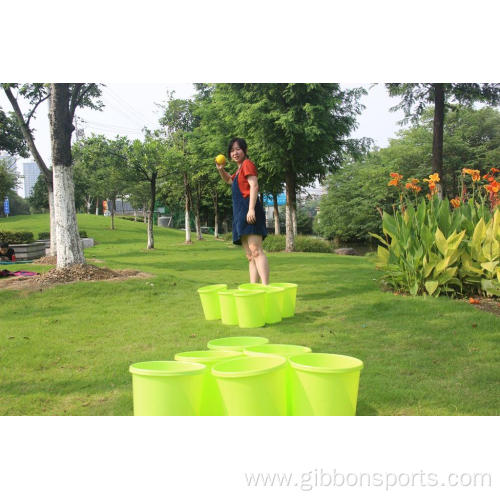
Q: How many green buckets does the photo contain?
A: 12